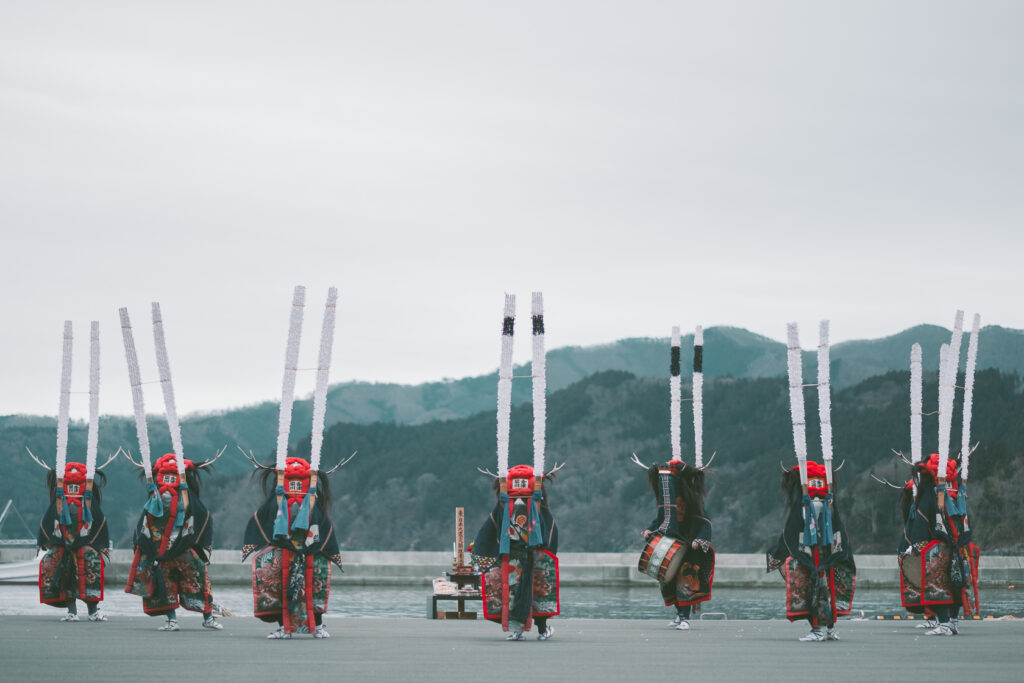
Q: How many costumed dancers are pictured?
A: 8